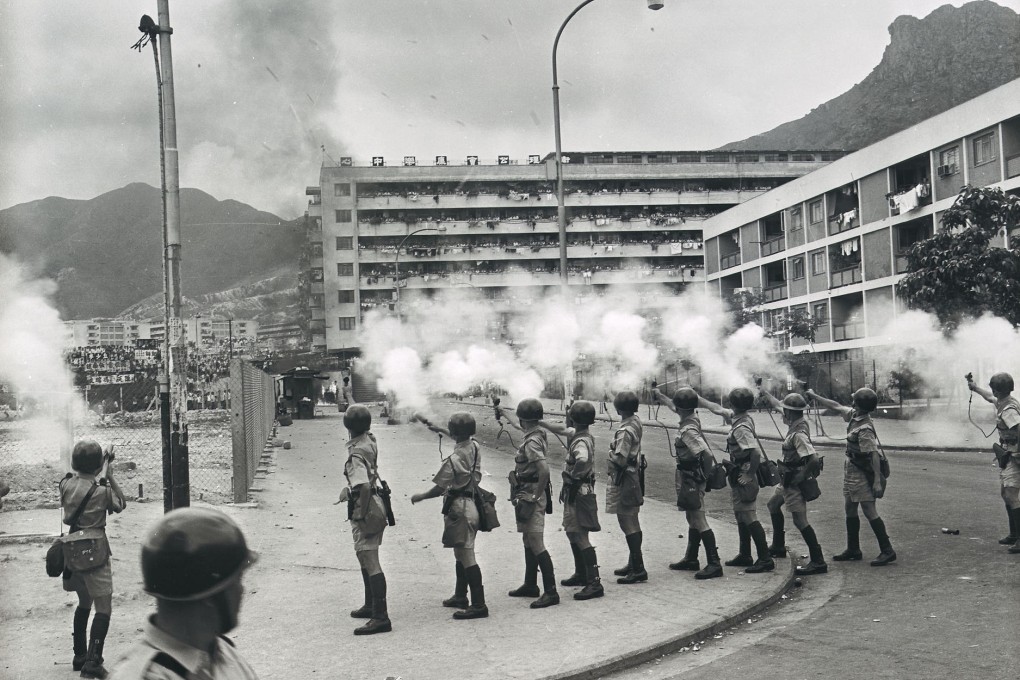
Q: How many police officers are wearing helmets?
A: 12